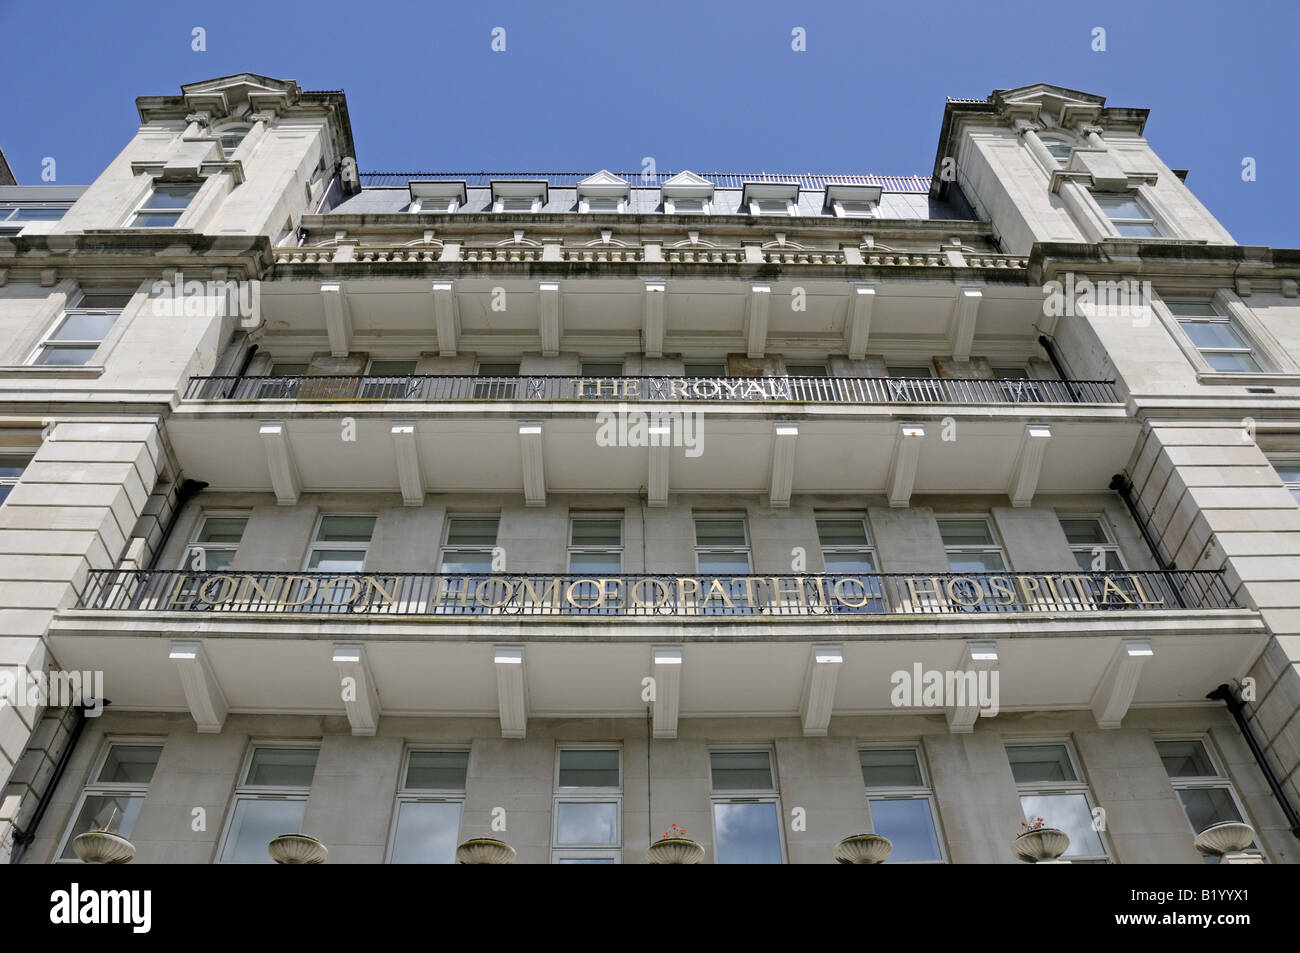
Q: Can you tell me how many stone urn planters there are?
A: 7